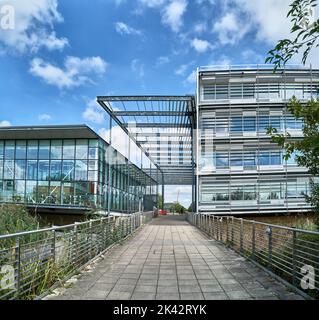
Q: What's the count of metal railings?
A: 2